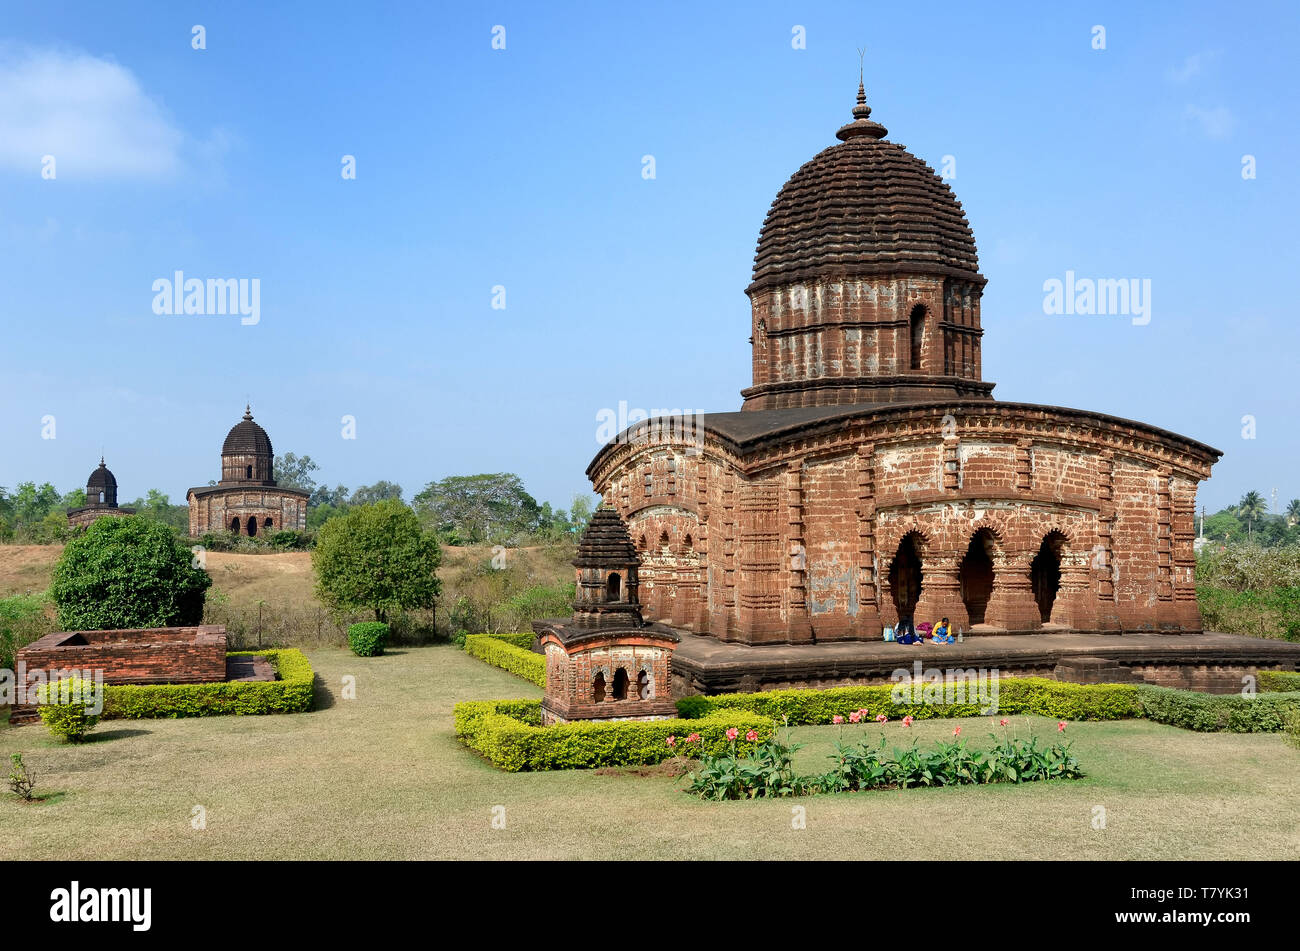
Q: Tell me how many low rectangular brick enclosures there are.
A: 1